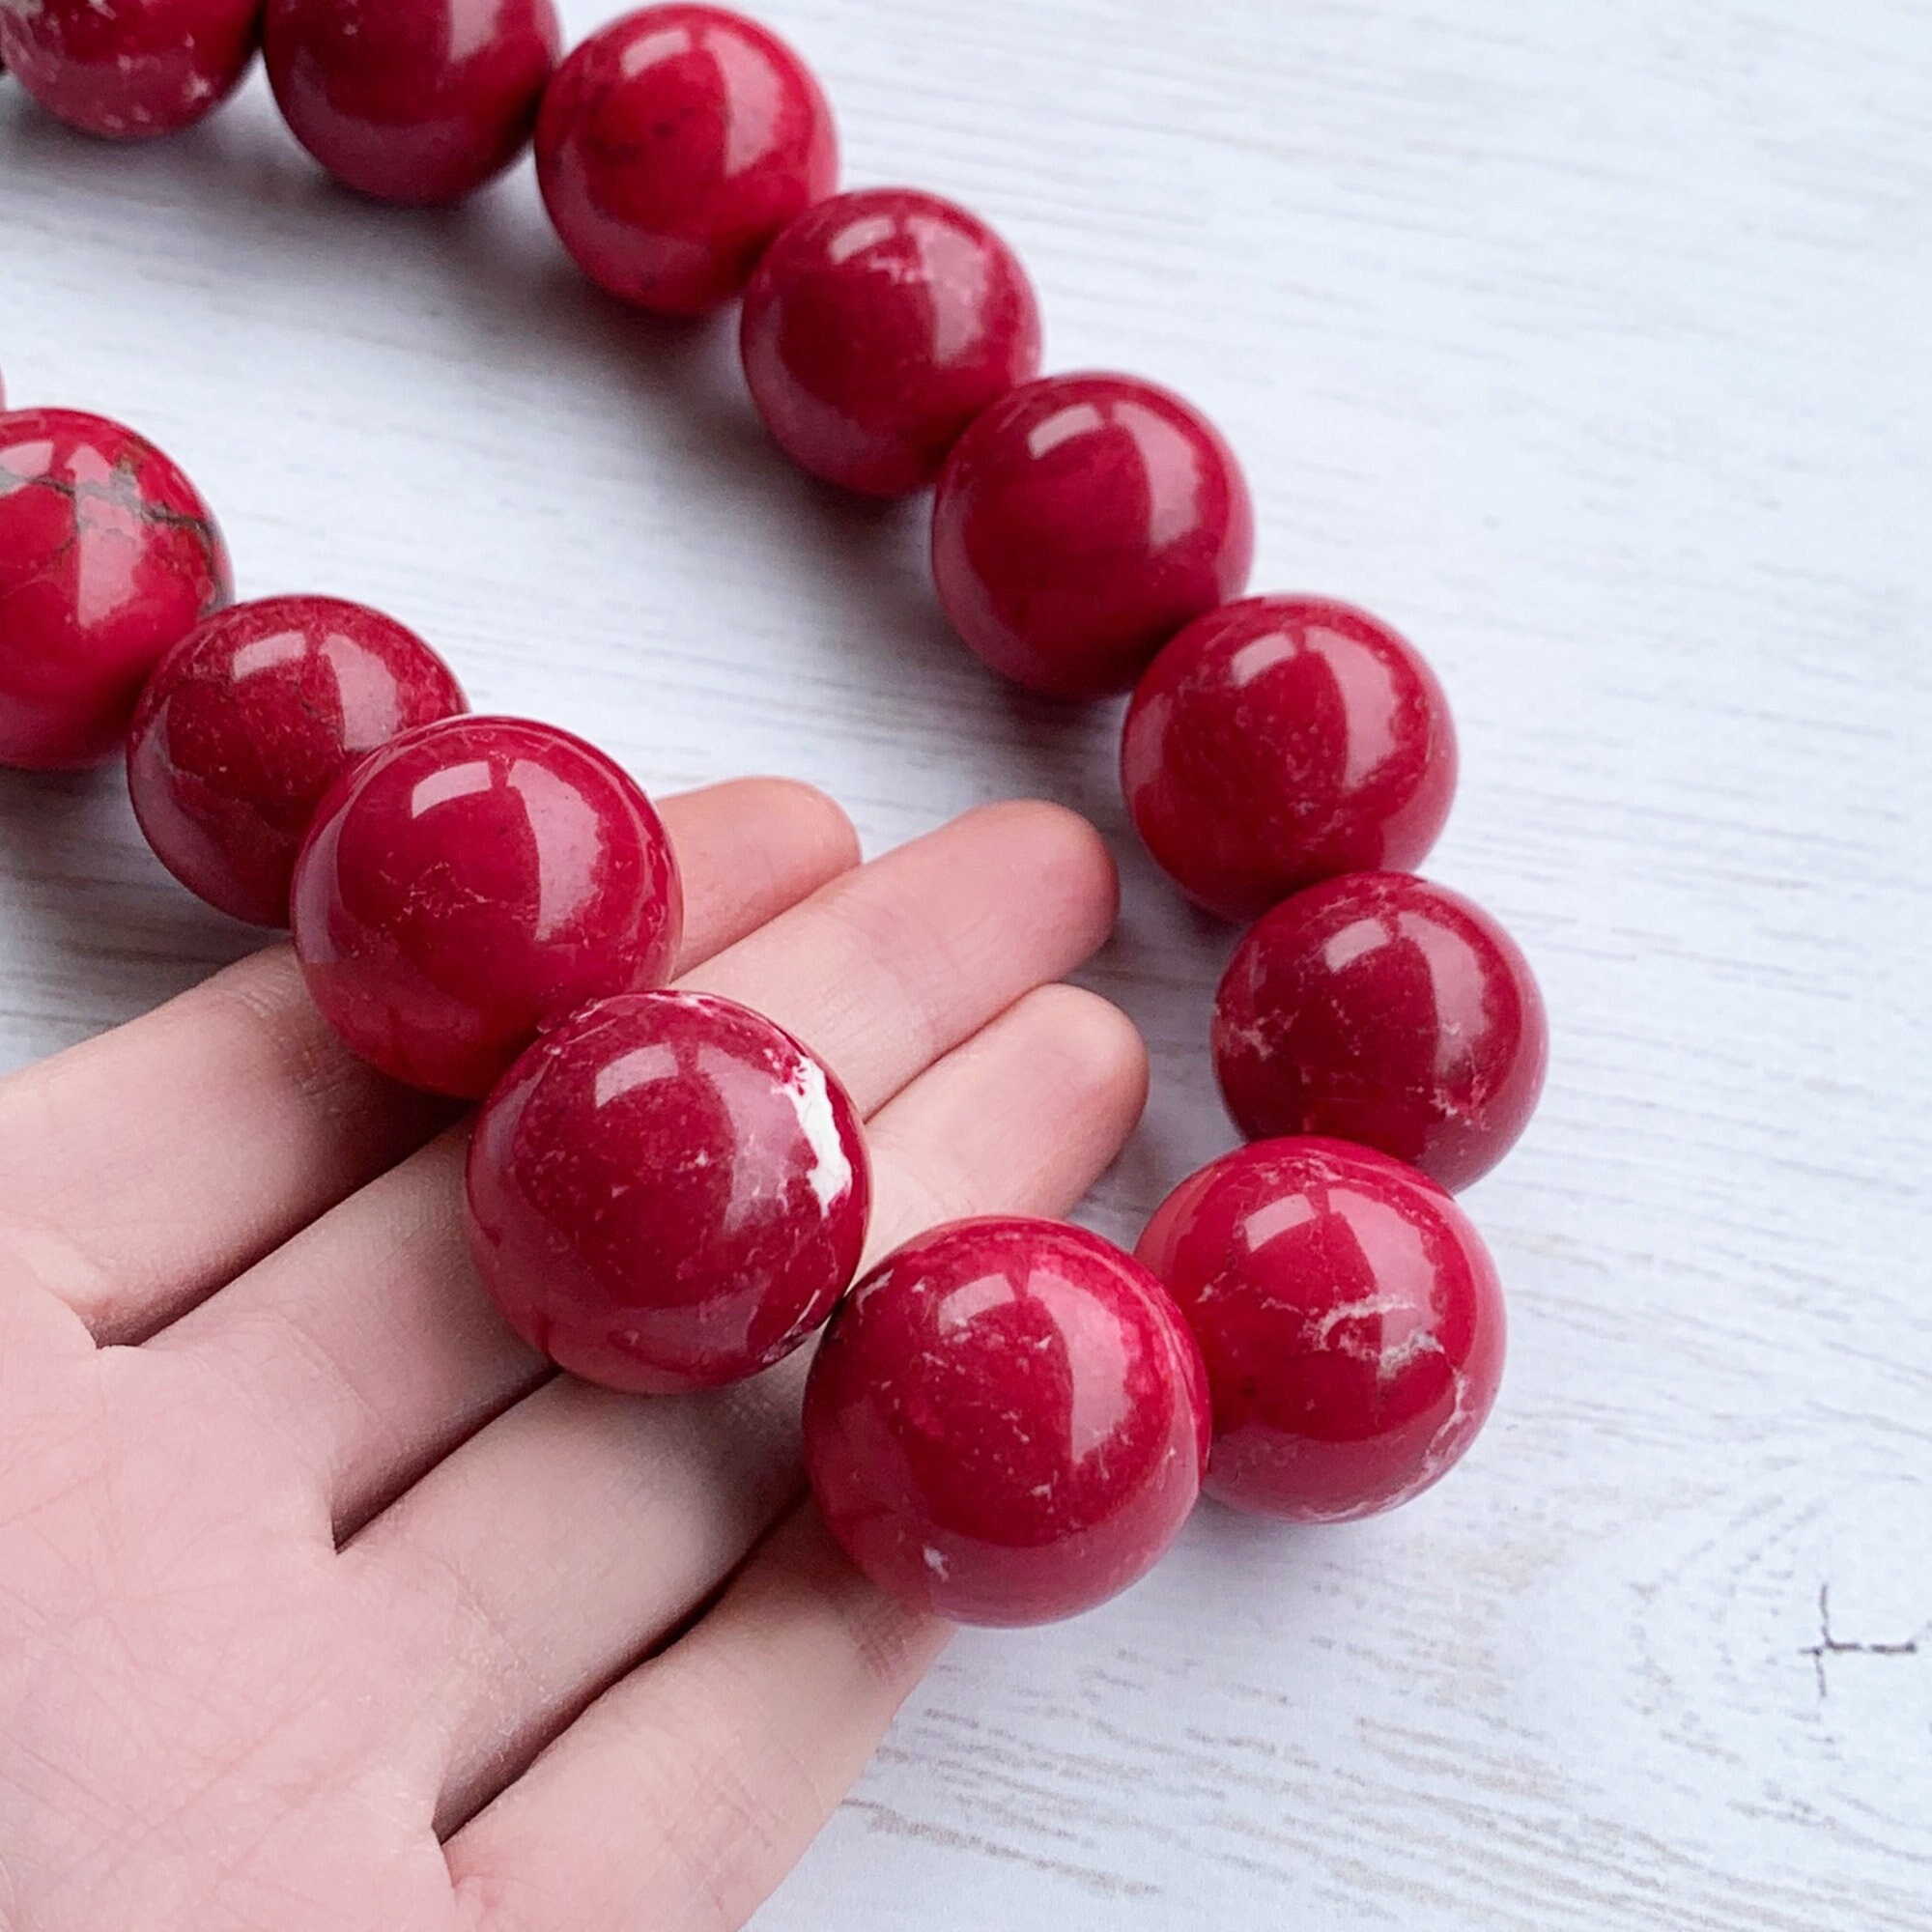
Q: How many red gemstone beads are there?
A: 13